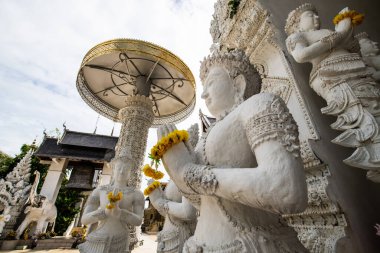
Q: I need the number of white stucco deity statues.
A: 5